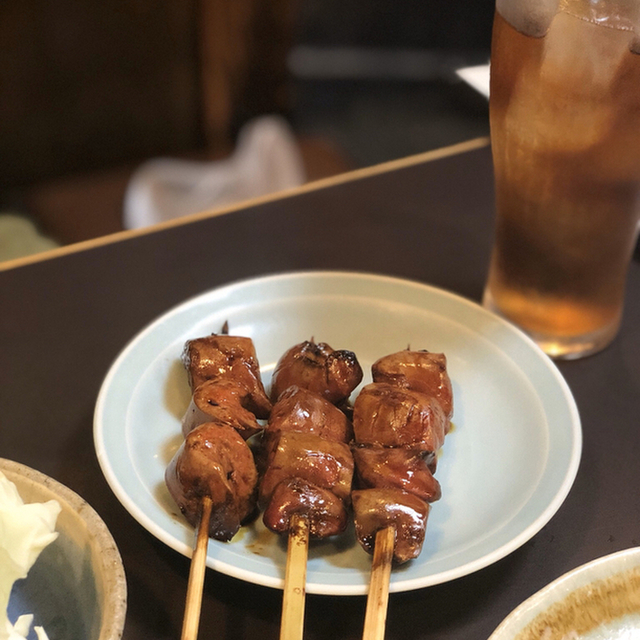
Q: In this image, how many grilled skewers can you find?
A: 3